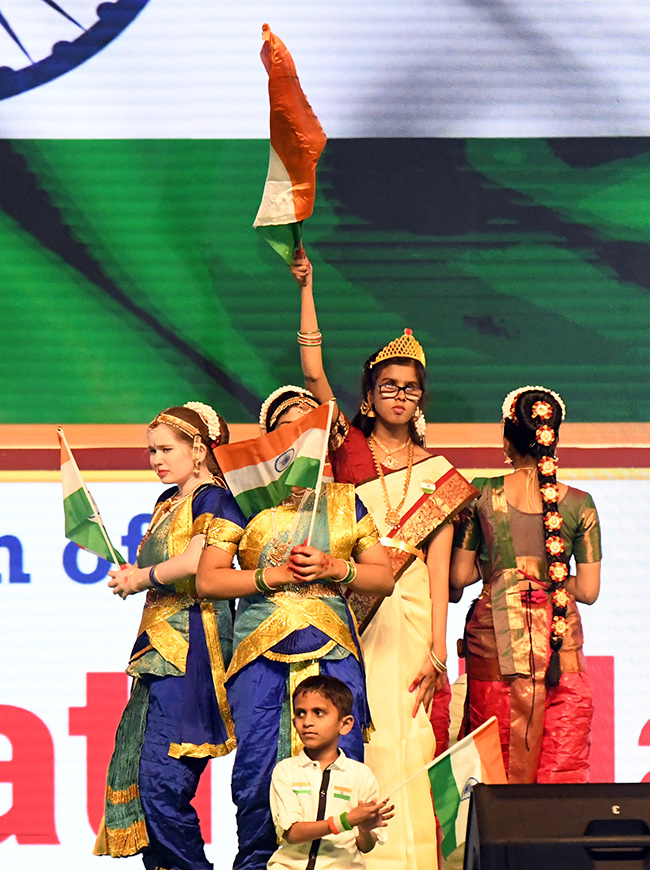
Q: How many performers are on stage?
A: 5